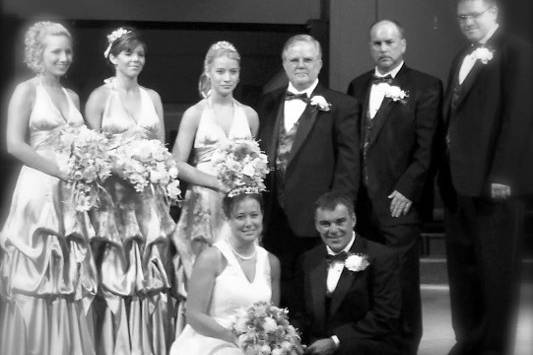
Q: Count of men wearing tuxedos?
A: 4